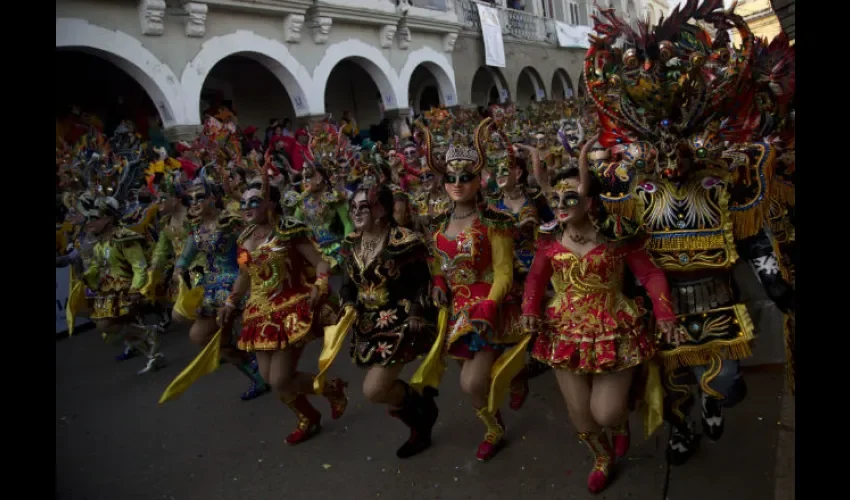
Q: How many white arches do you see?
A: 4